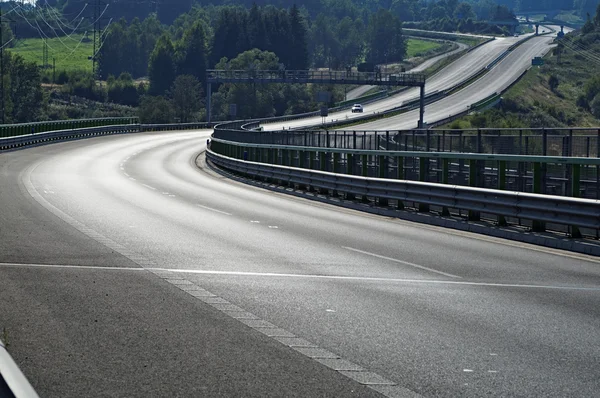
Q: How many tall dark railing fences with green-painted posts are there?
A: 2